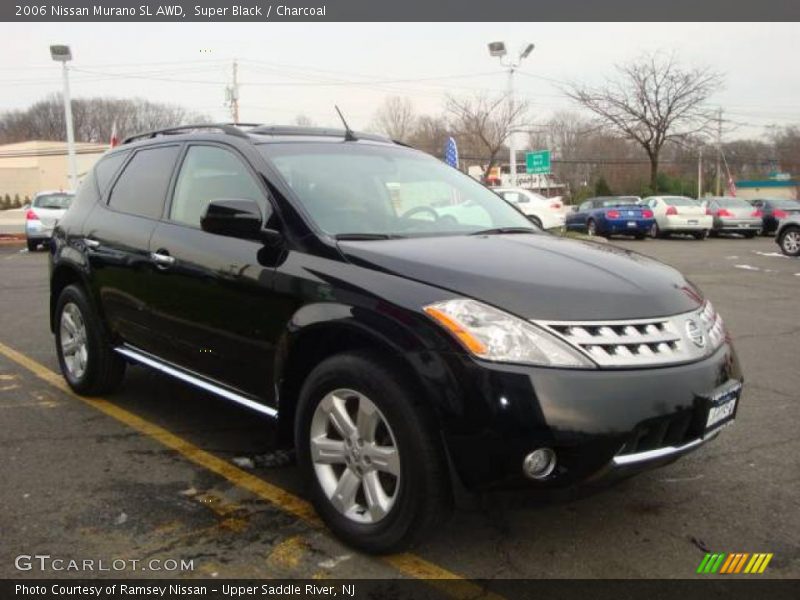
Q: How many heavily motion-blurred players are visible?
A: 0